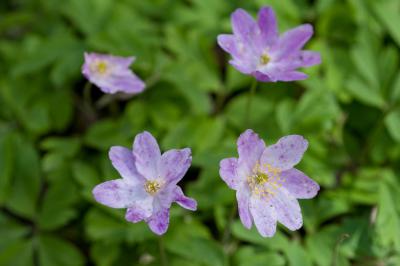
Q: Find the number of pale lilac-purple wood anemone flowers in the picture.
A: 4